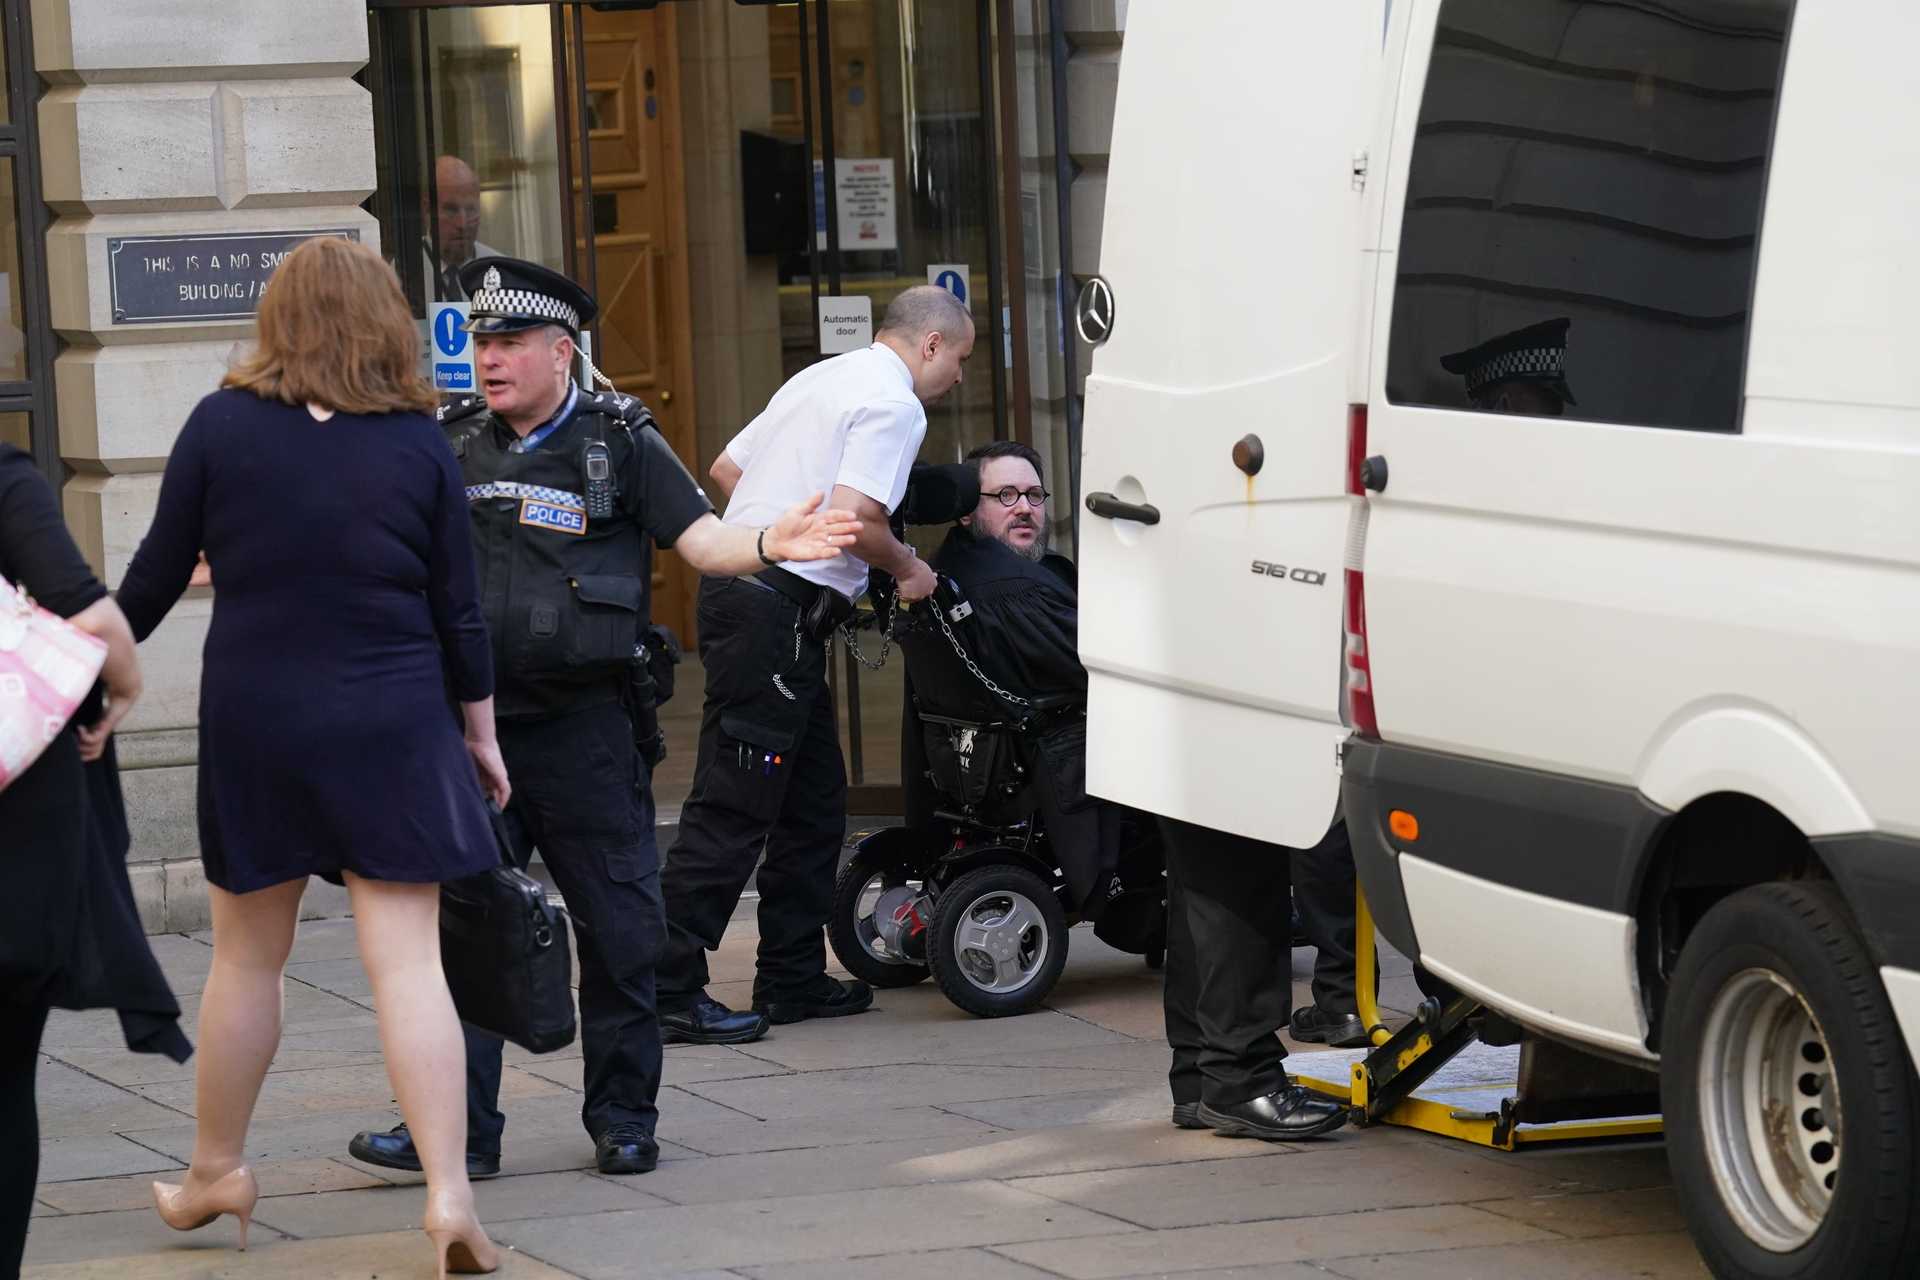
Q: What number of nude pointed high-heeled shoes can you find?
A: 2